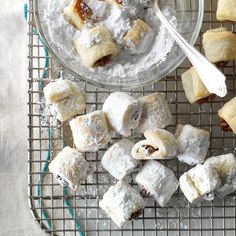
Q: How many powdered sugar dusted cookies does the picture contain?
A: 12